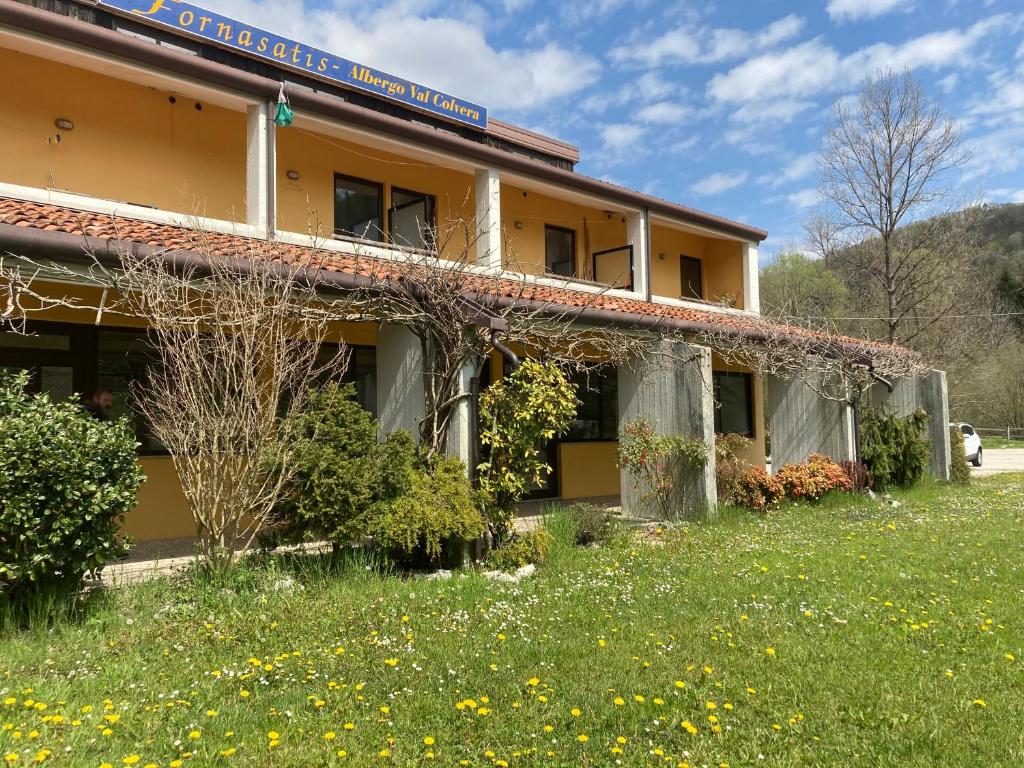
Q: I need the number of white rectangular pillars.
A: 4